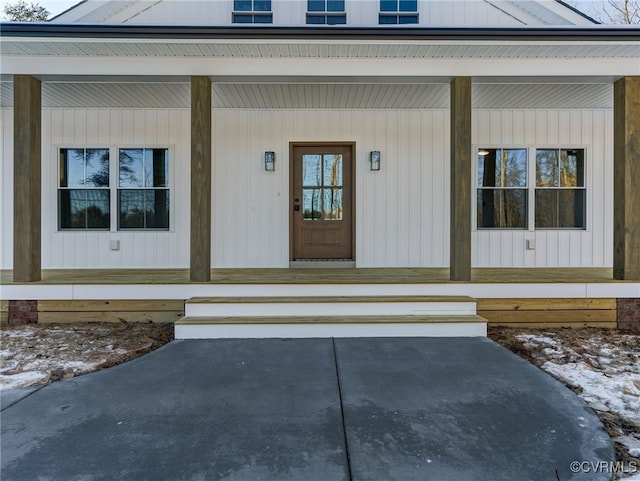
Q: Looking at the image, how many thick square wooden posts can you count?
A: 4